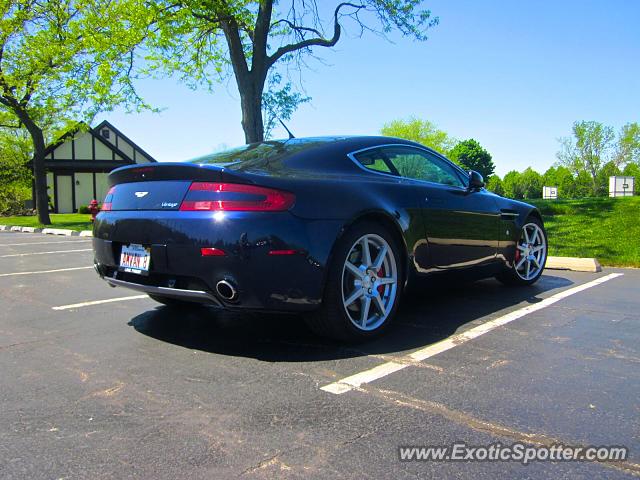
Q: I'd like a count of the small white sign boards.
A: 2